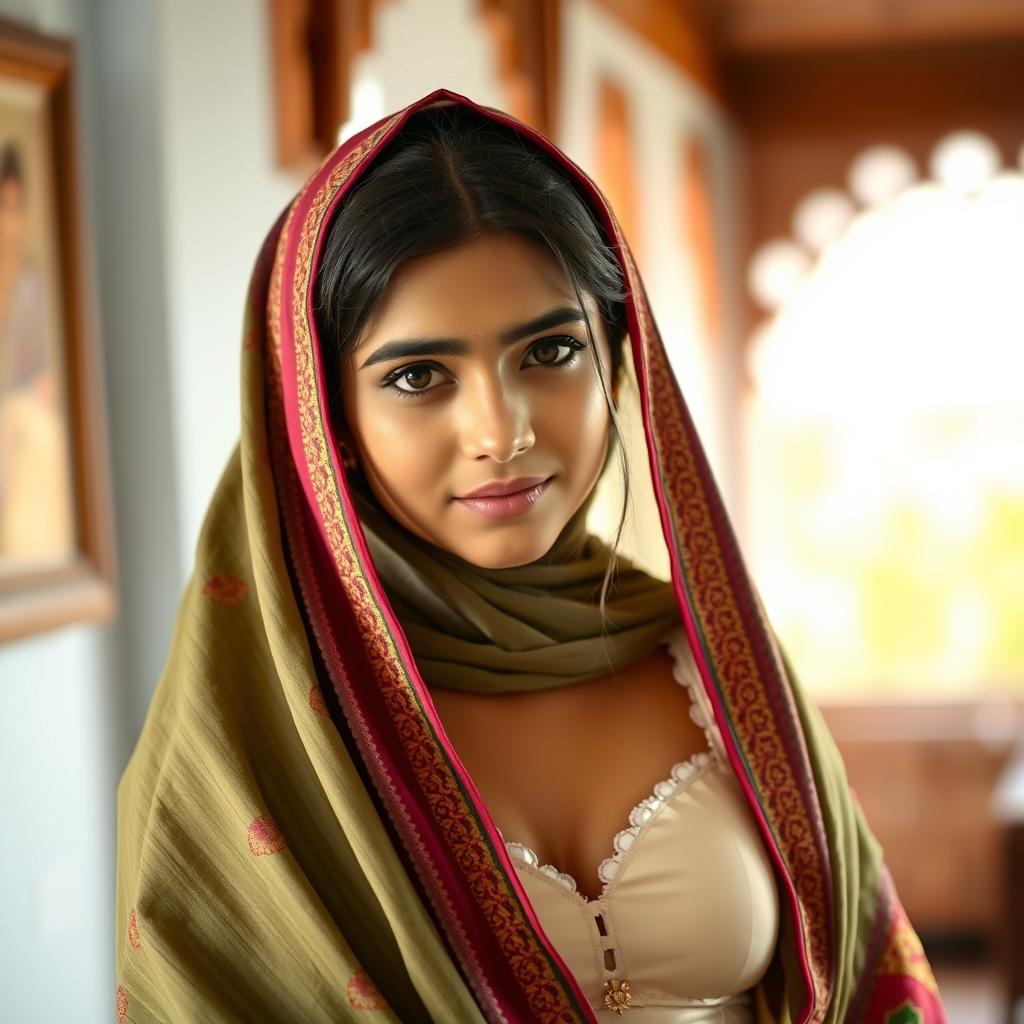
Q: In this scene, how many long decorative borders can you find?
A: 2